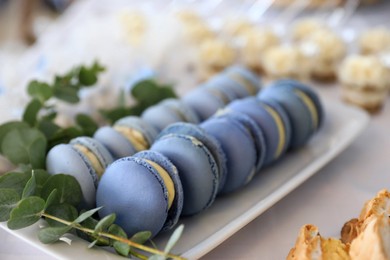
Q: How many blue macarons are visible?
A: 10